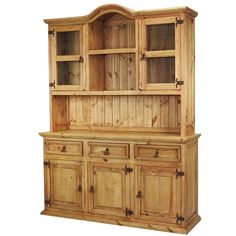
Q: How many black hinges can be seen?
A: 10